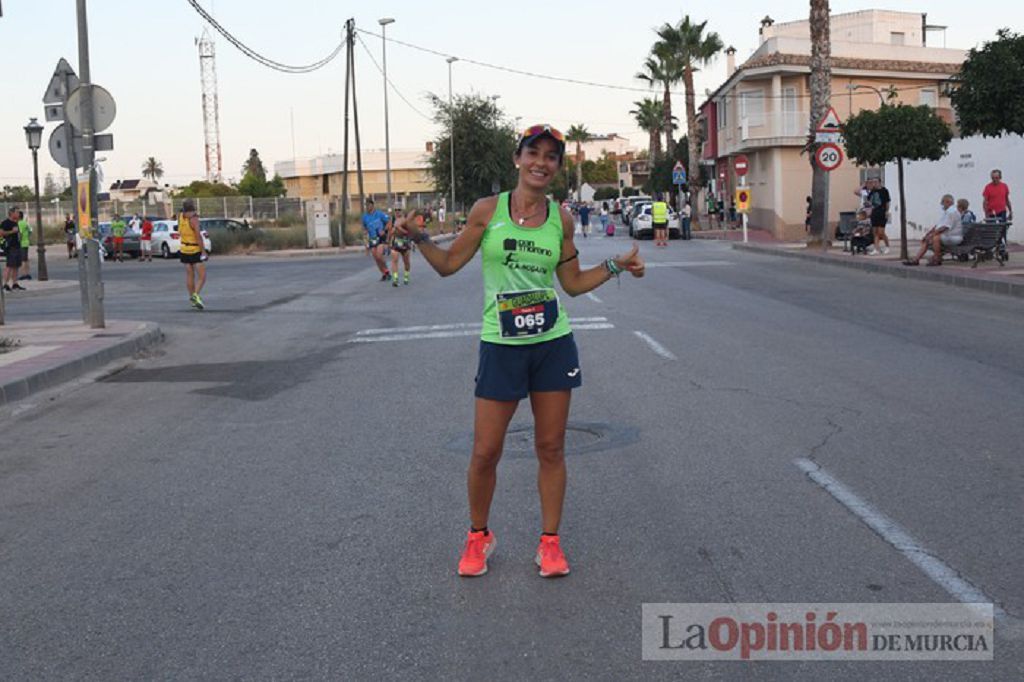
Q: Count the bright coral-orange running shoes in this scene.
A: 2